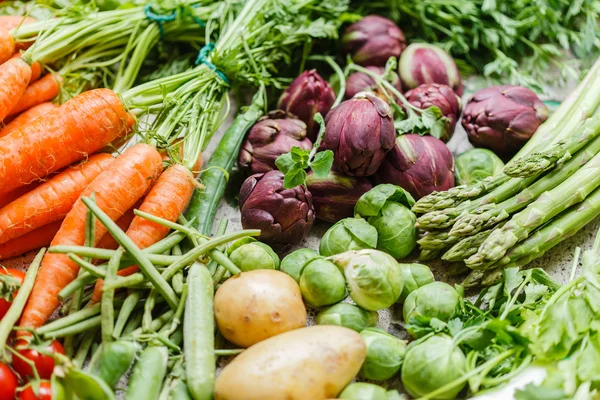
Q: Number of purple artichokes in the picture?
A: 11